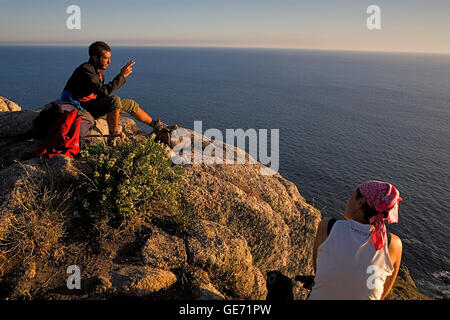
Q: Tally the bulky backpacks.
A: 1